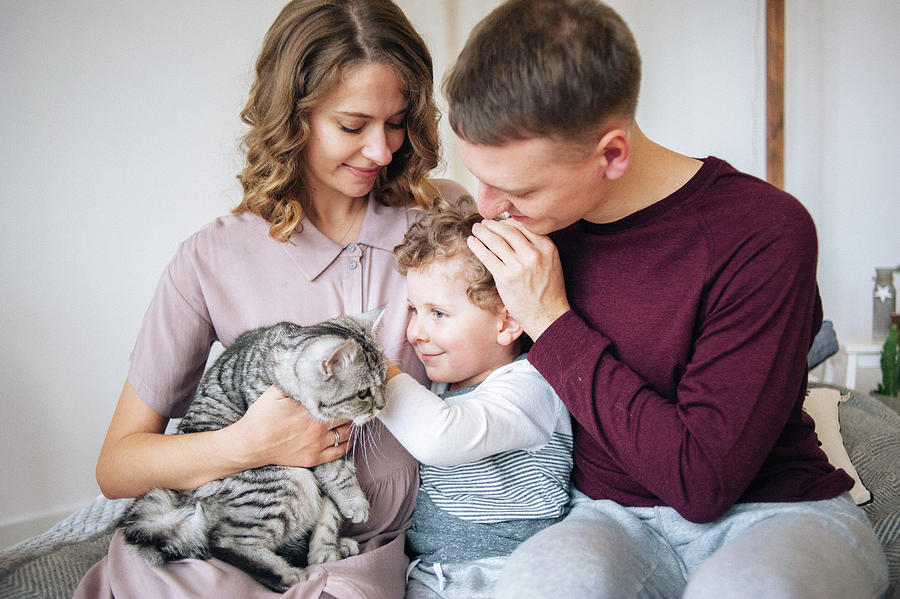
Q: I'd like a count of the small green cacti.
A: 1